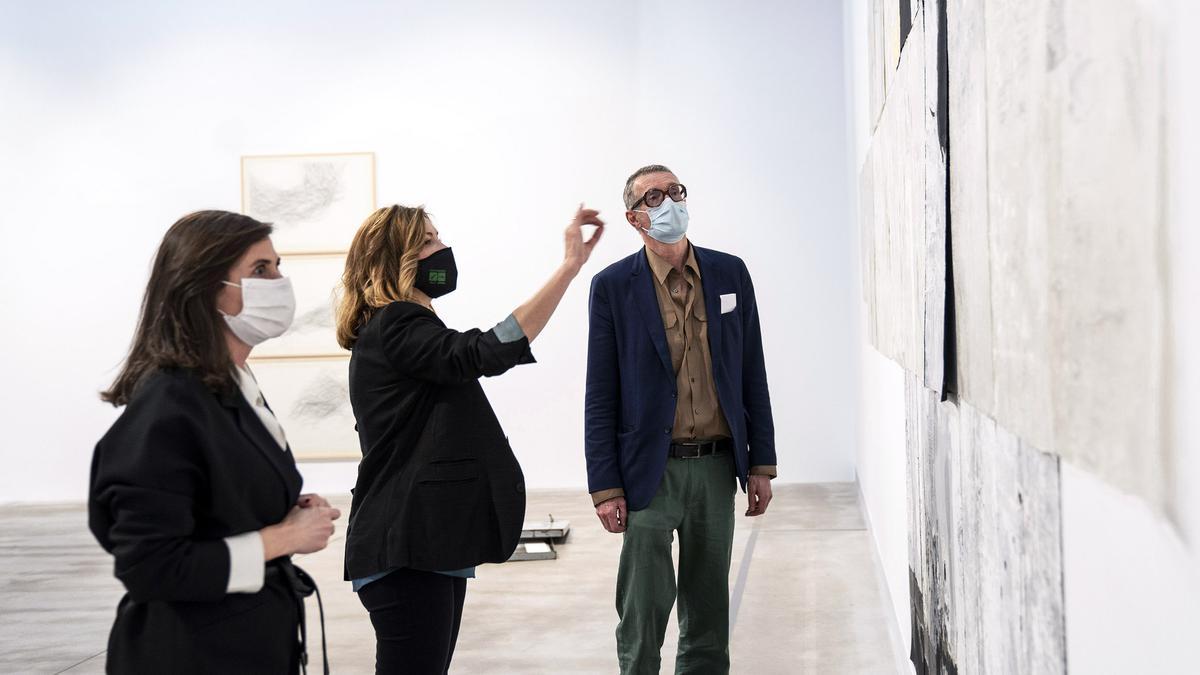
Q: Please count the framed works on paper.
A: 3